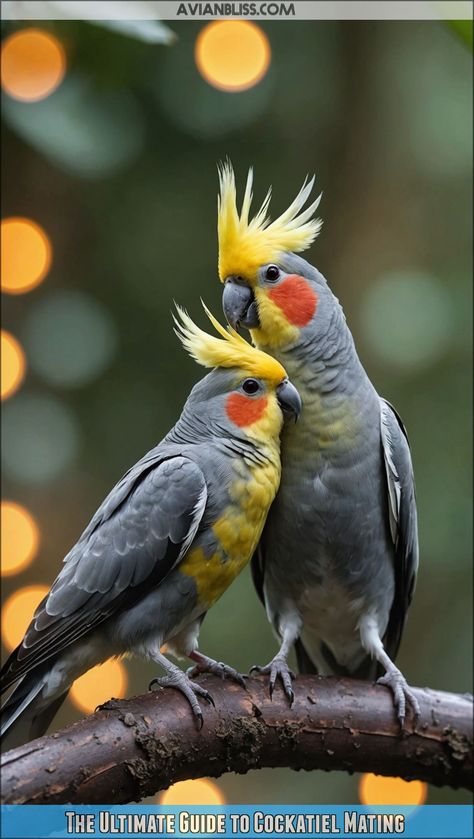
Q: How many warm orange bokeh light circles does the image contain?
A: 9